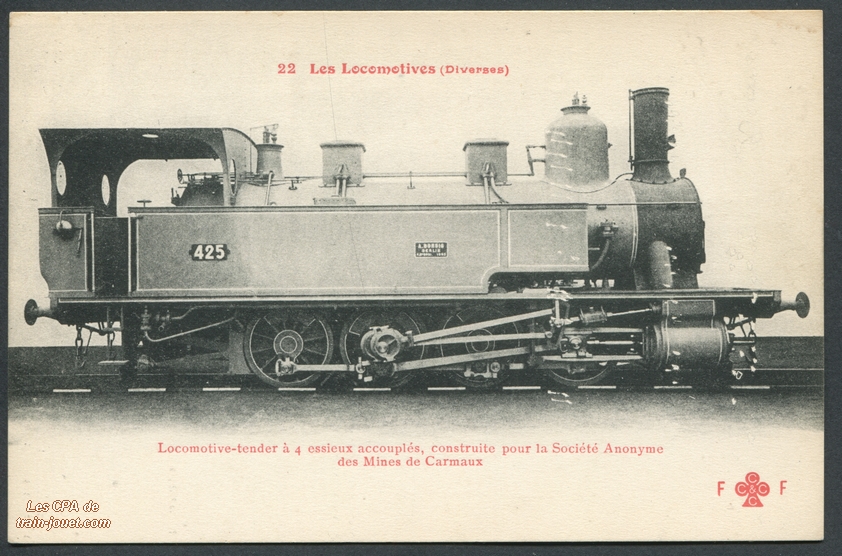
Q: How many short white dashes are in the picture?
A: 10